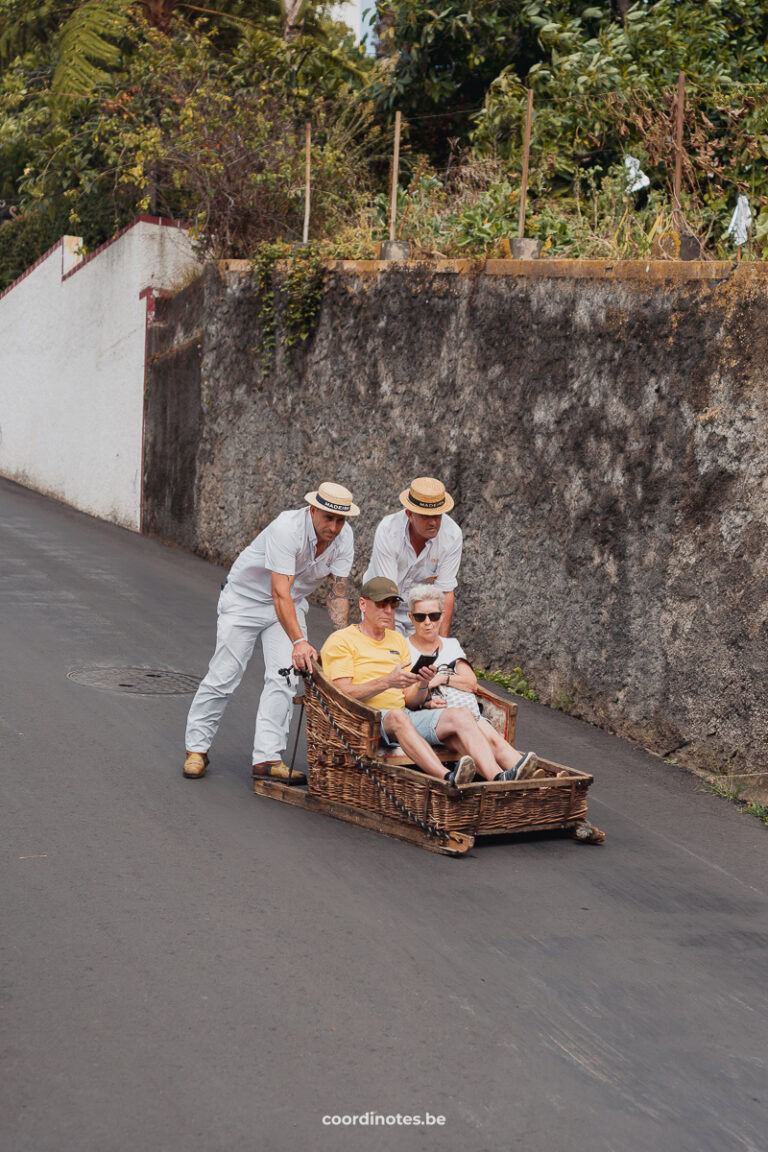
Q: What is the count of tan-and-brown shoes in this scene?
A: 2